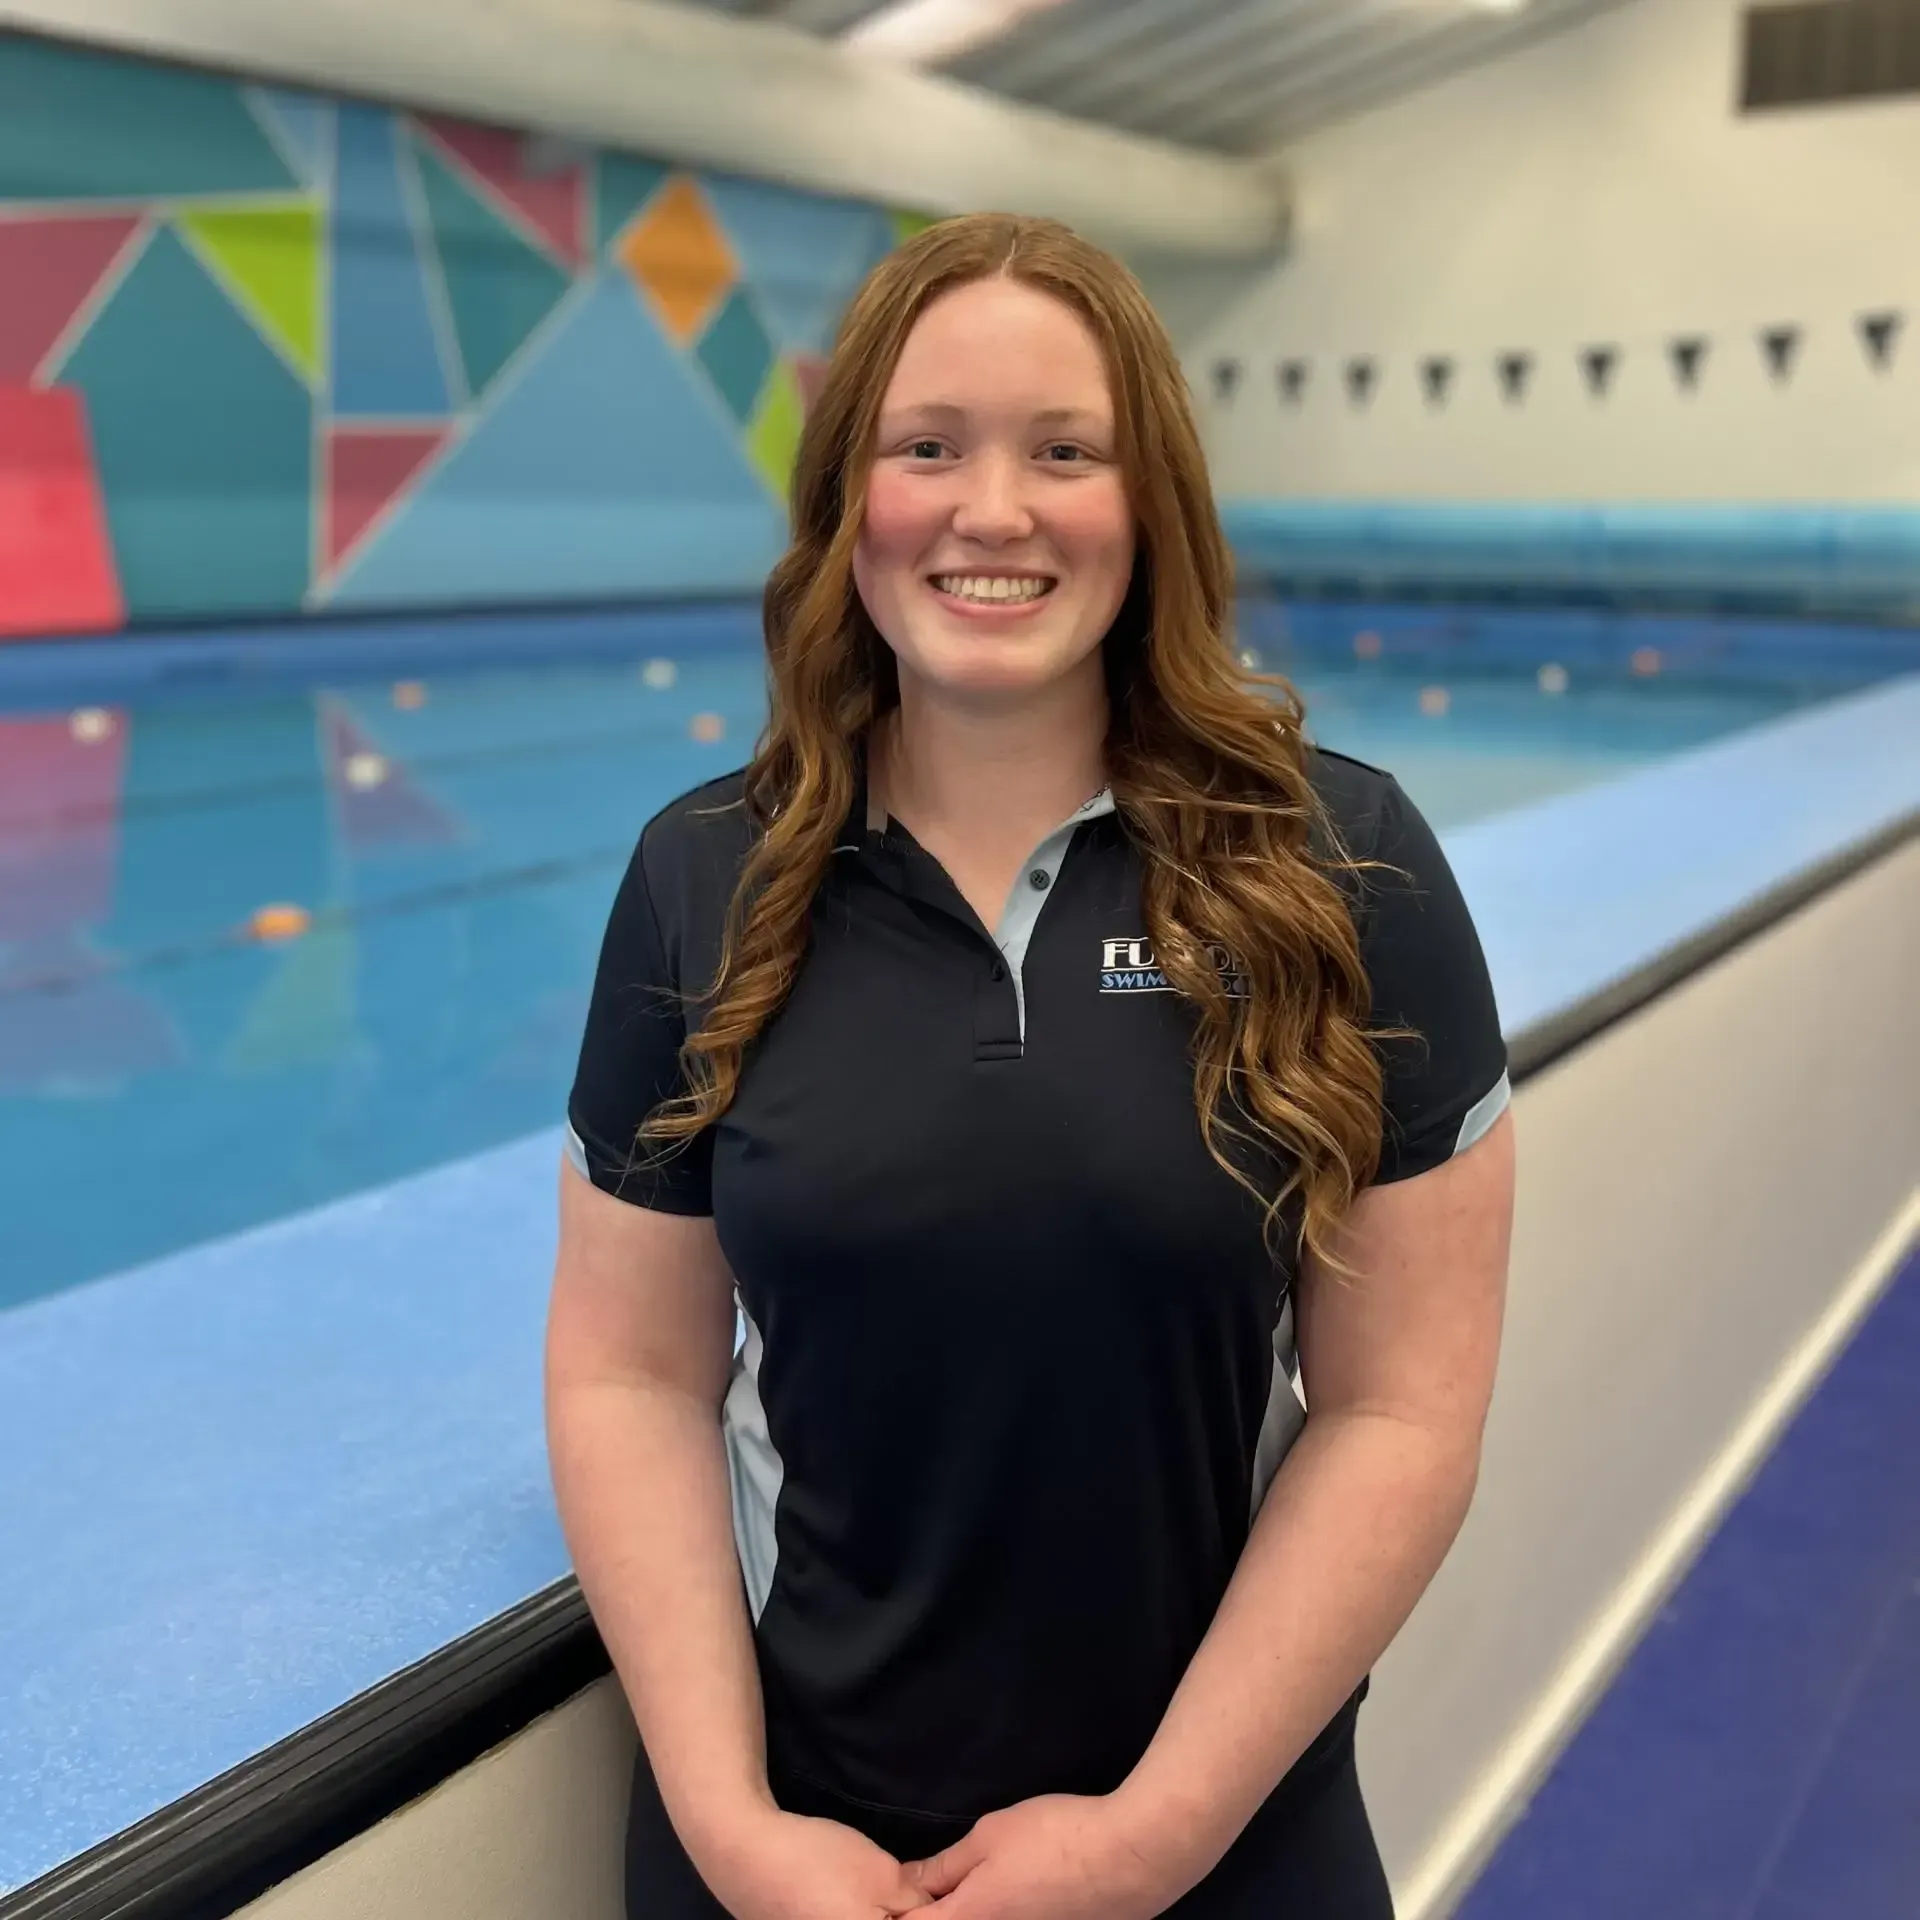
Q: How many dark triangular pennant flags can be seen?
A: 9